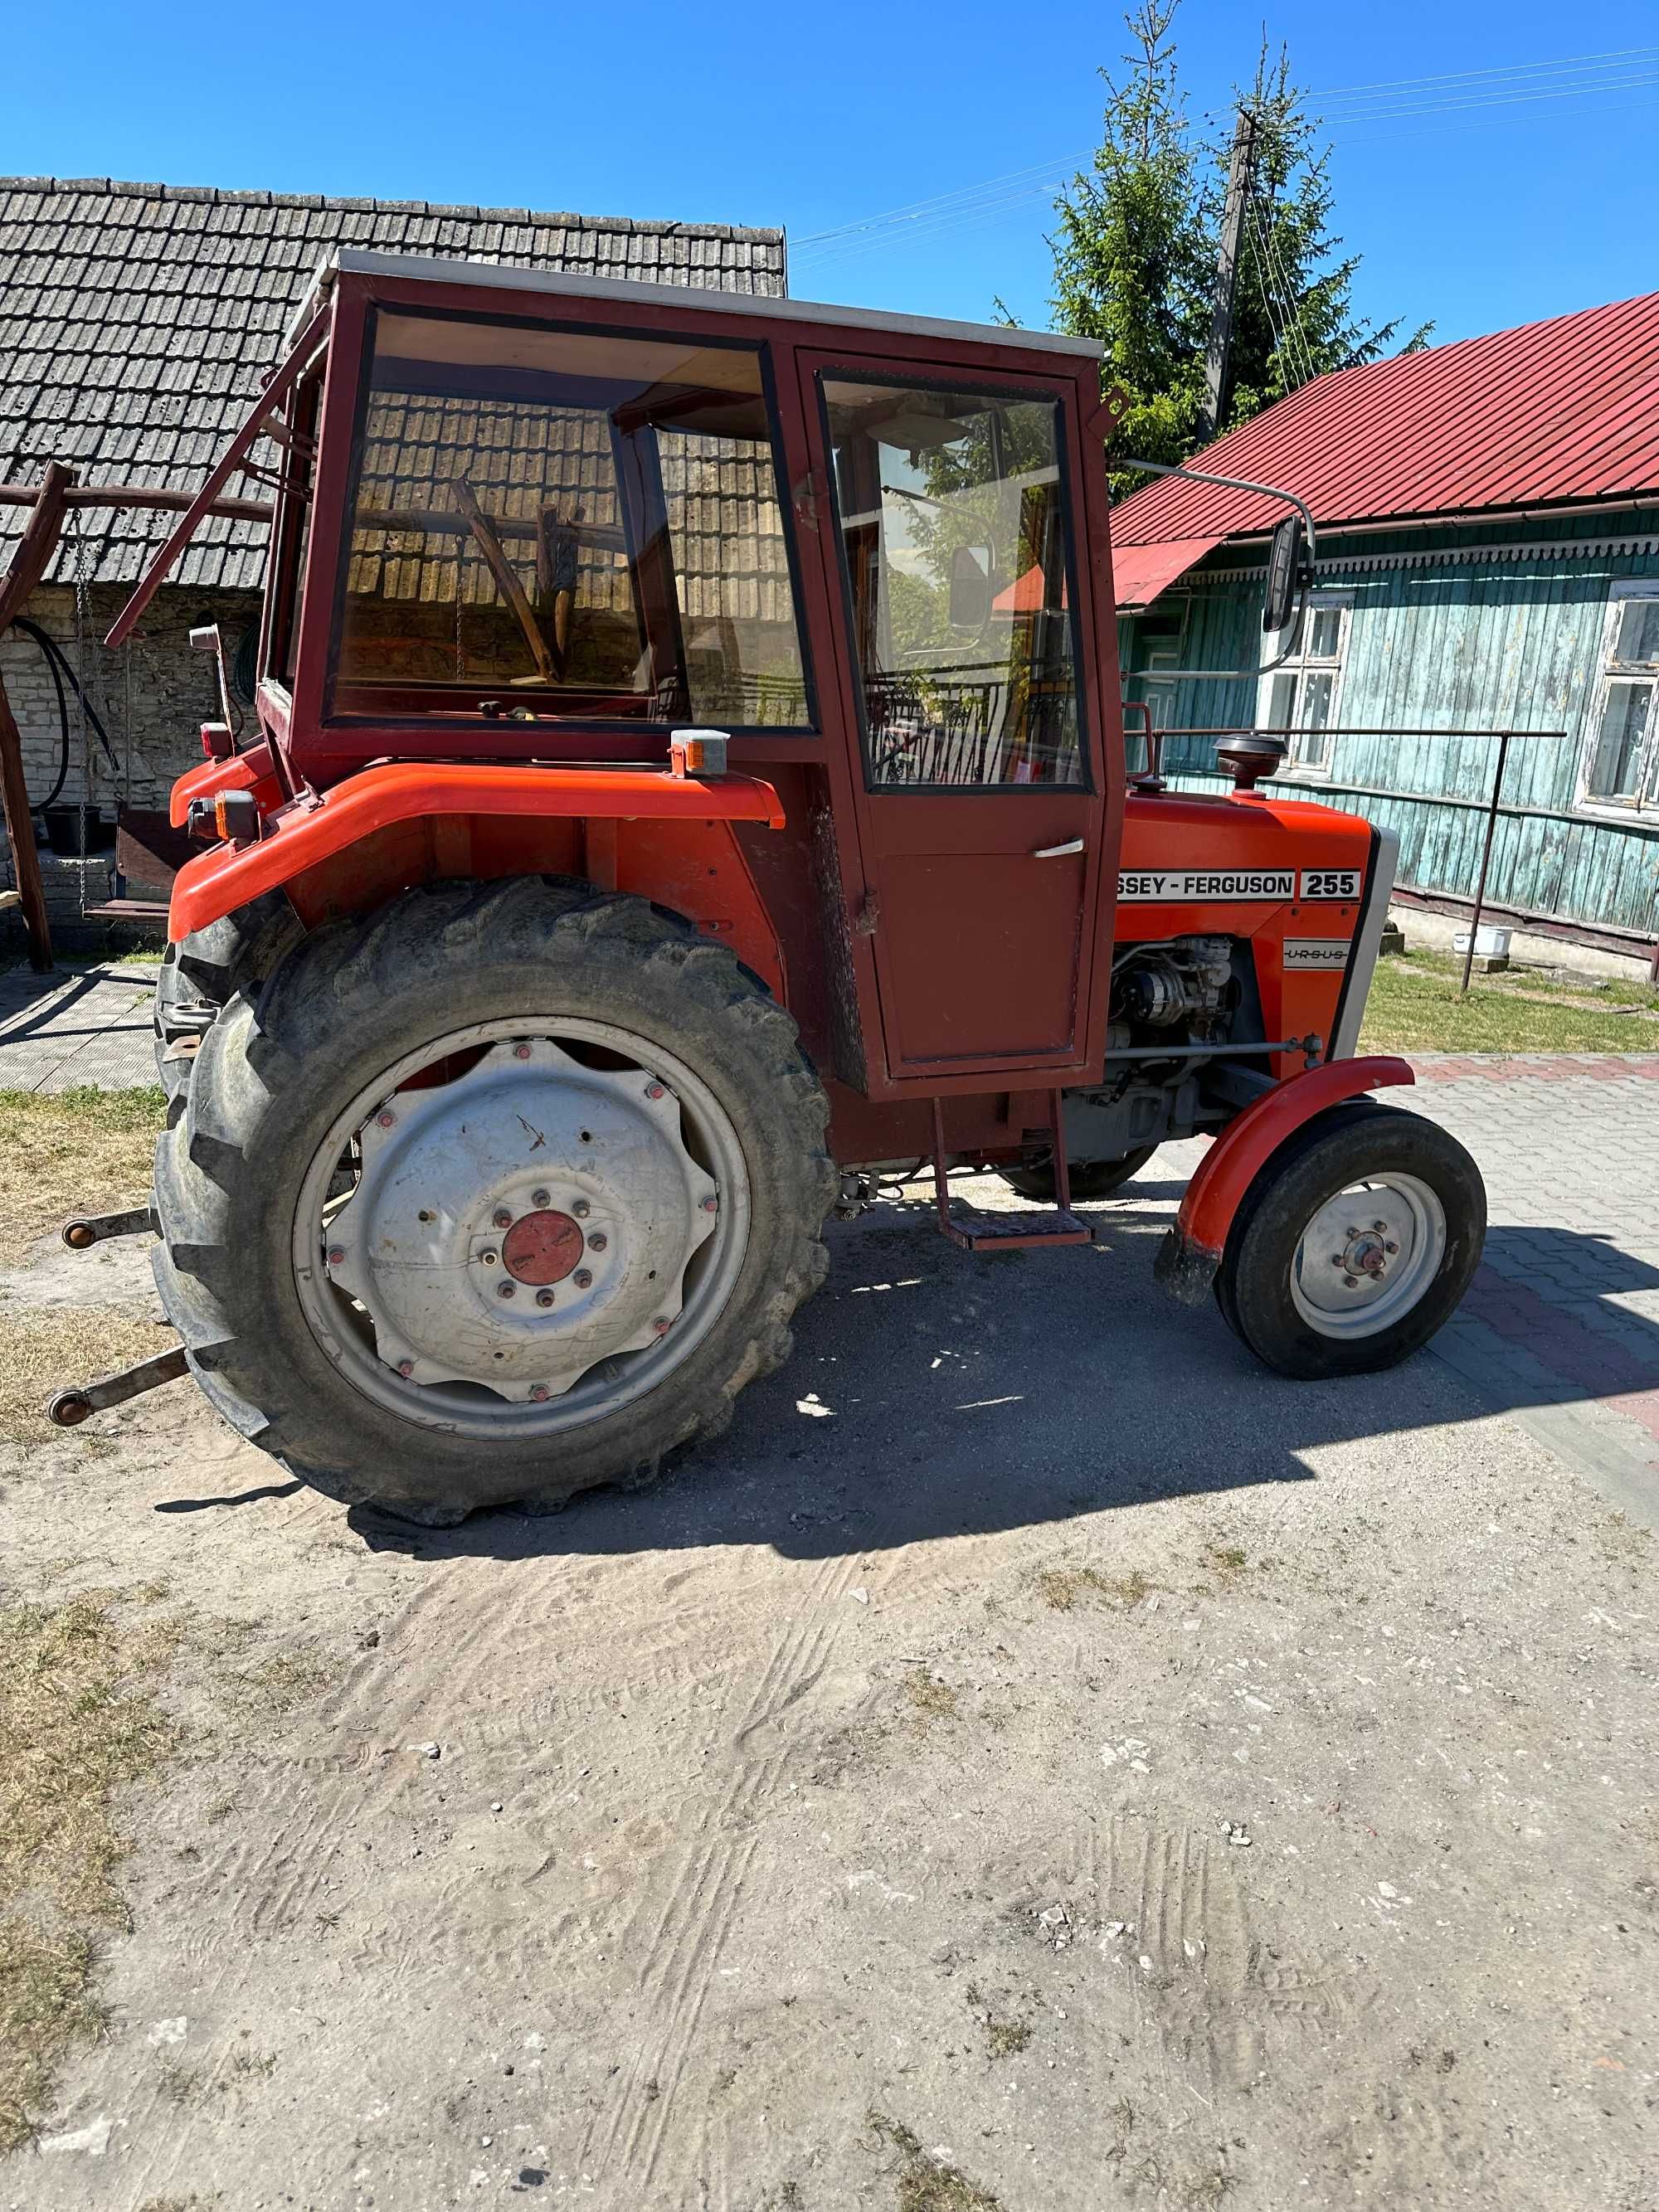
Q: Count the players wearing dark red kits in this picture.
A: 0